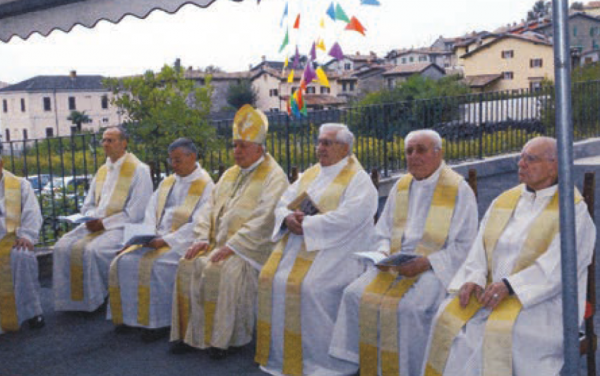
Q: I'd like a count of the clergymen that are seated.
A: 7